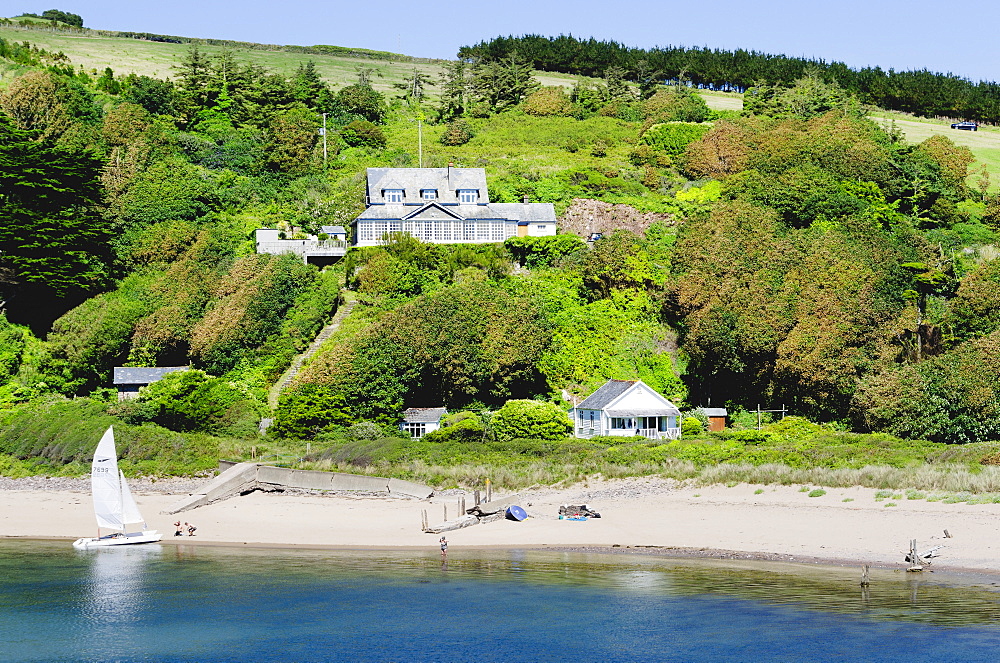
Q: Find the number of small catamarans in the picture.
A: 1